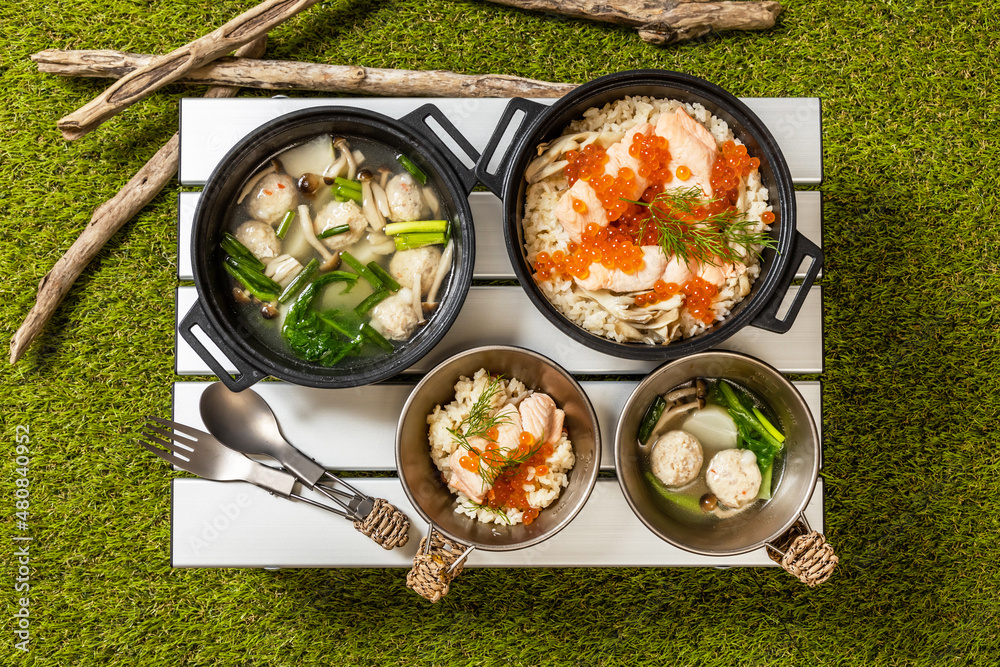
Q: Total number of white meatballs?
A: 8